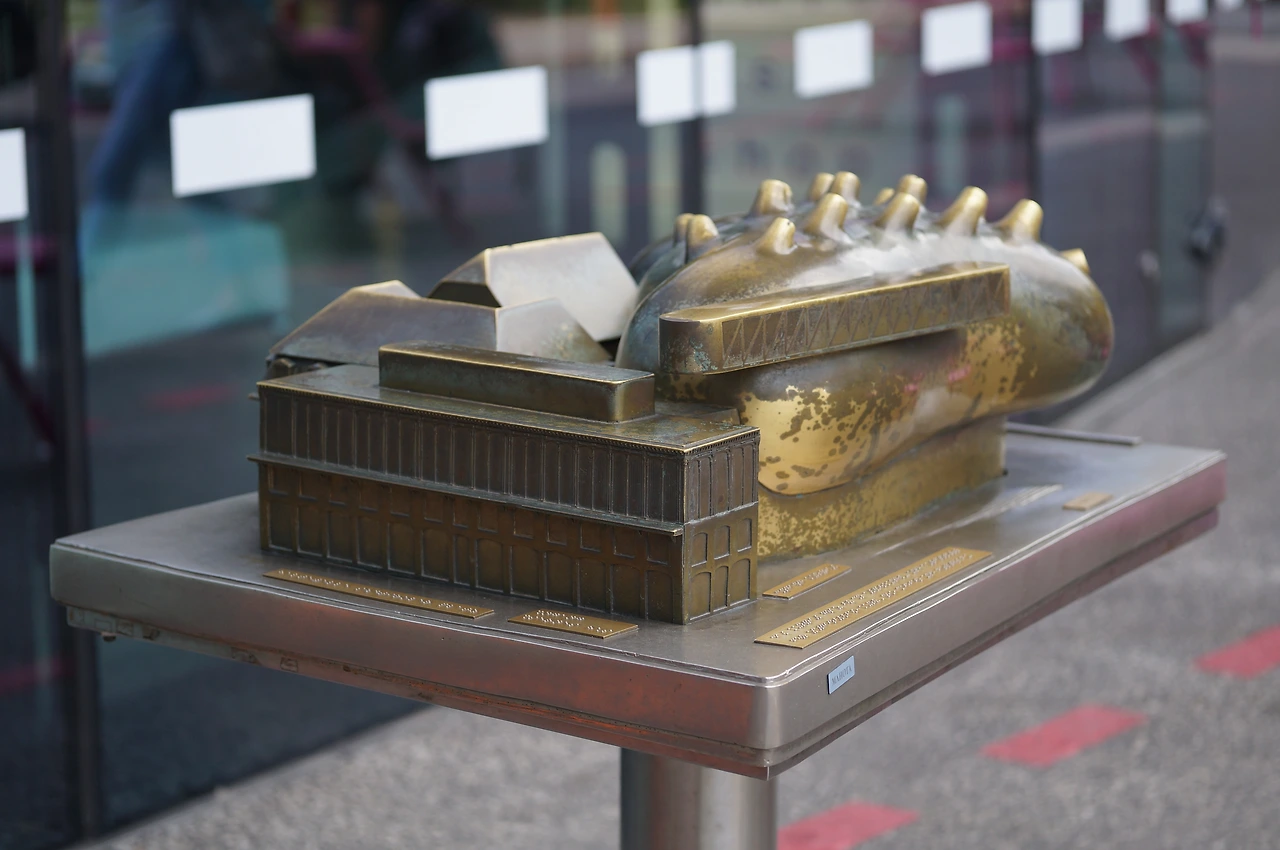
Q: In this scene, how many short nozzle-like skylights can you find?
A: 13